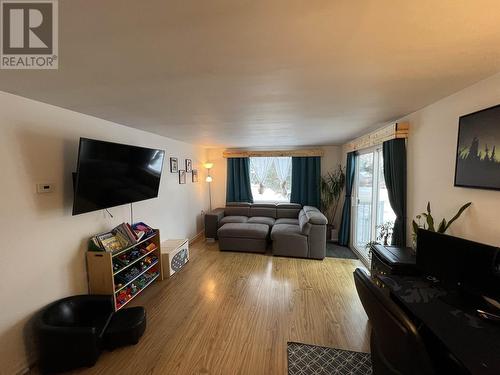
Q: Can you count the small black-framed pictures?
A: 4